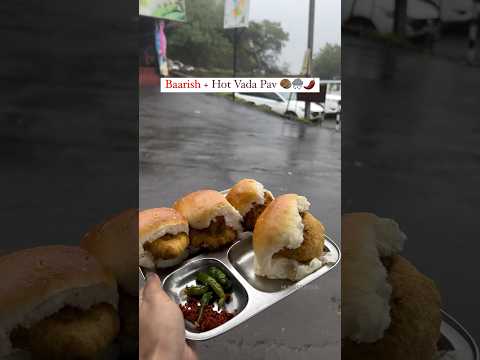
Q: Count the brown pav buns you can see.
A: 4